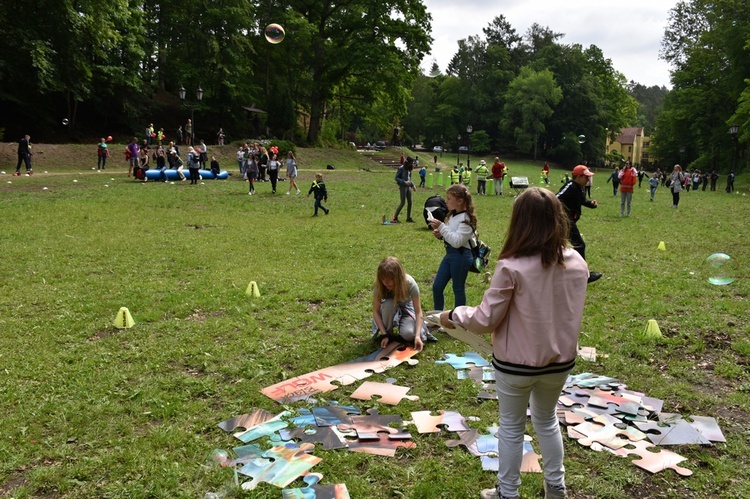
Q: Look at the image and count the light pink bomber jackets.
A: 1